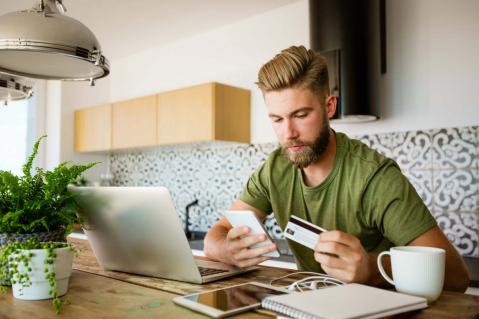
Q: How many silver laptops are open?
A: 1